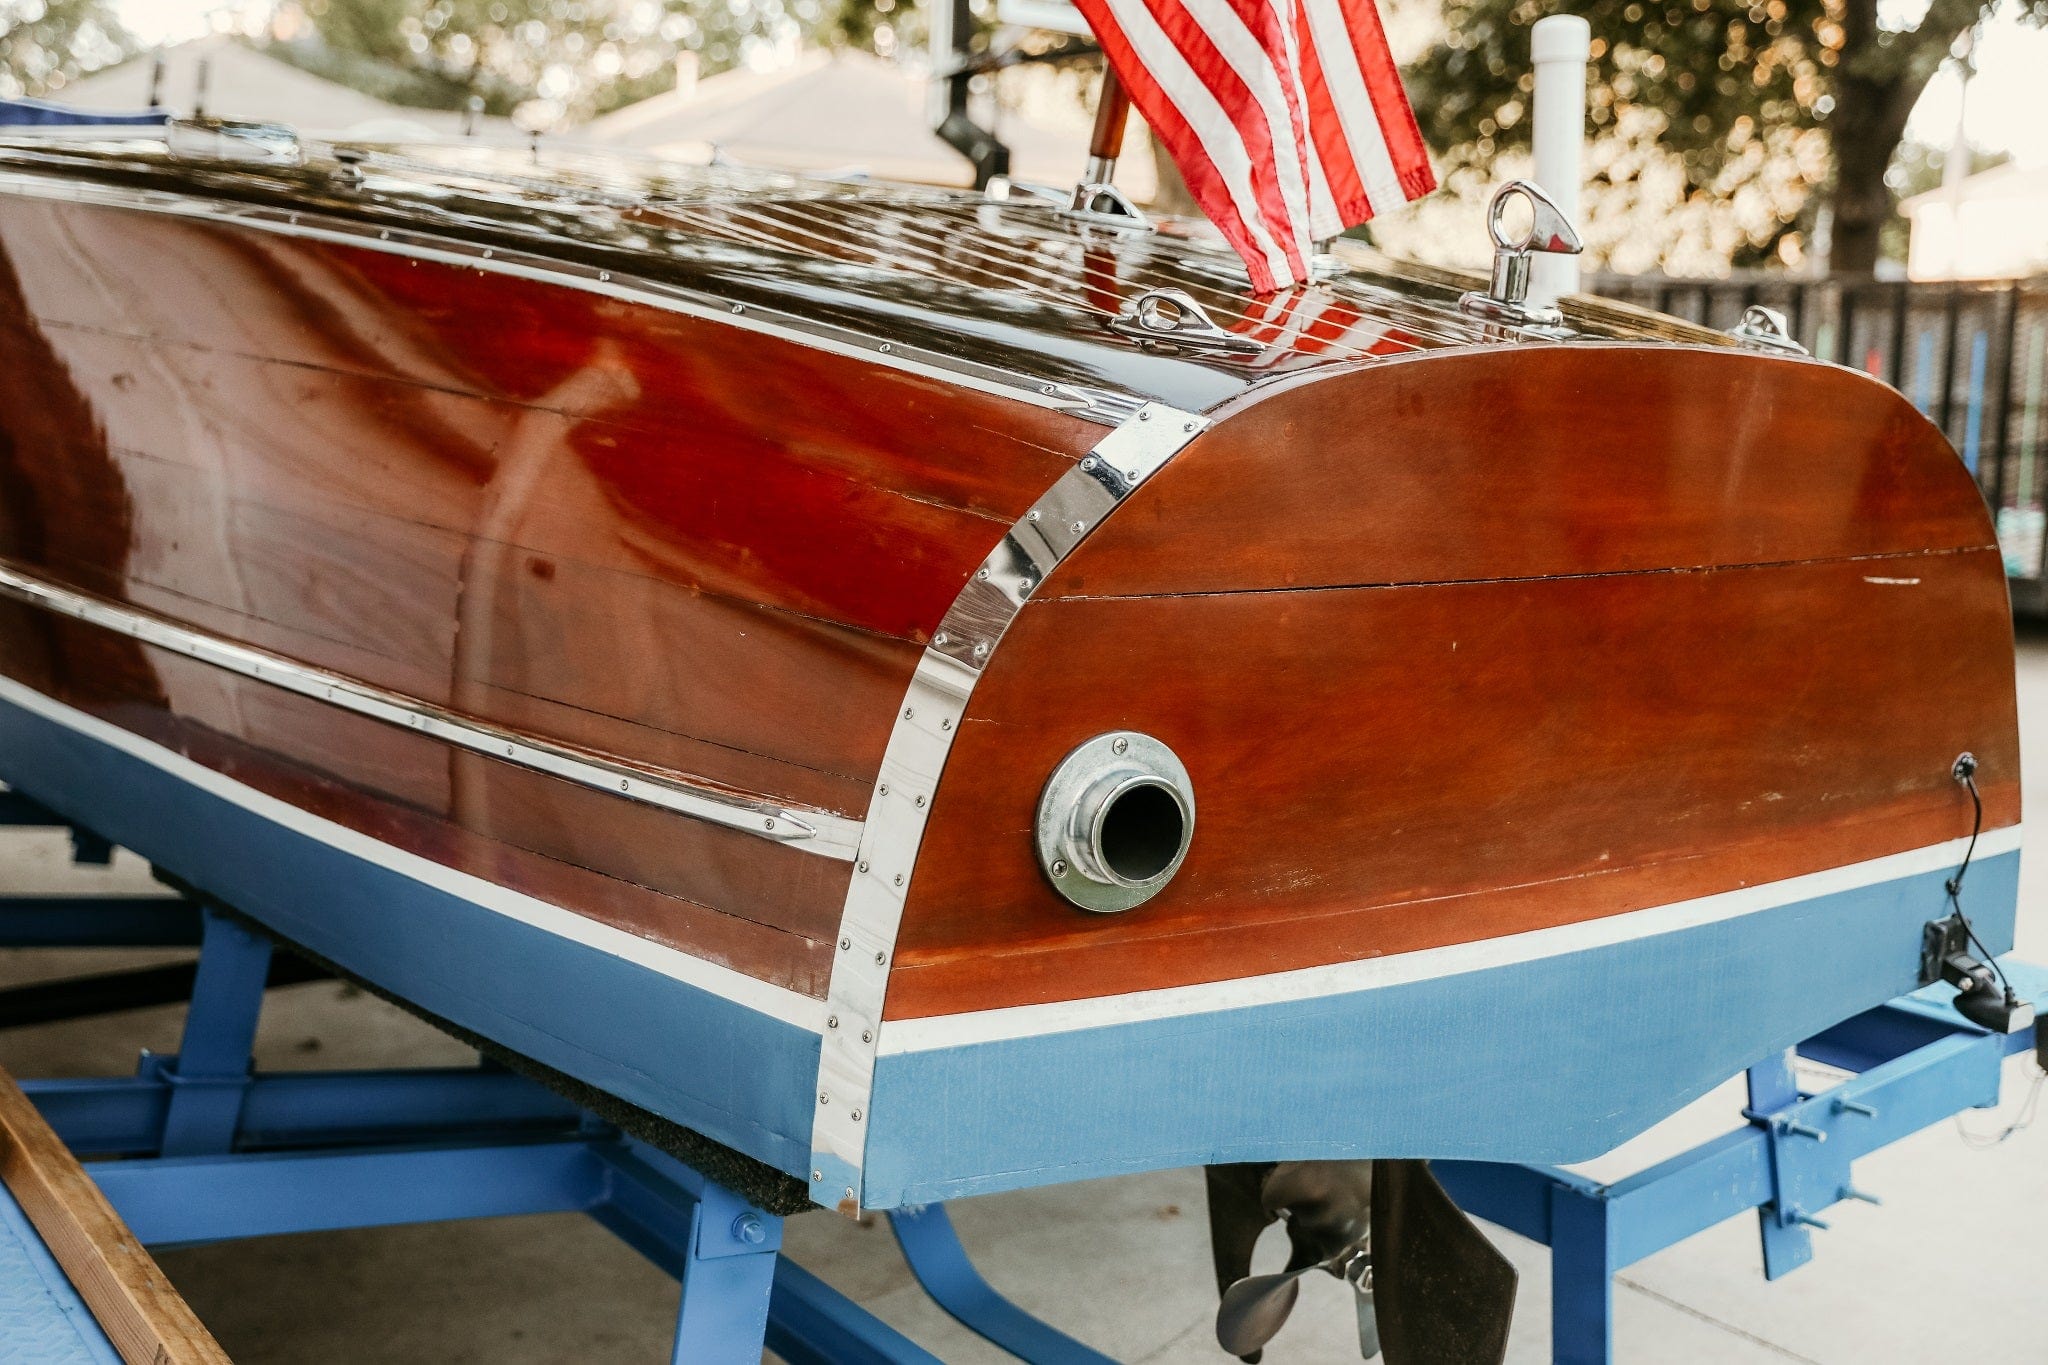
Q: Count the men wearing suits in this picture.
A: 0